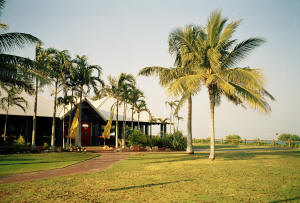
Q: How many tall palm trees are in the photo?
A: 2